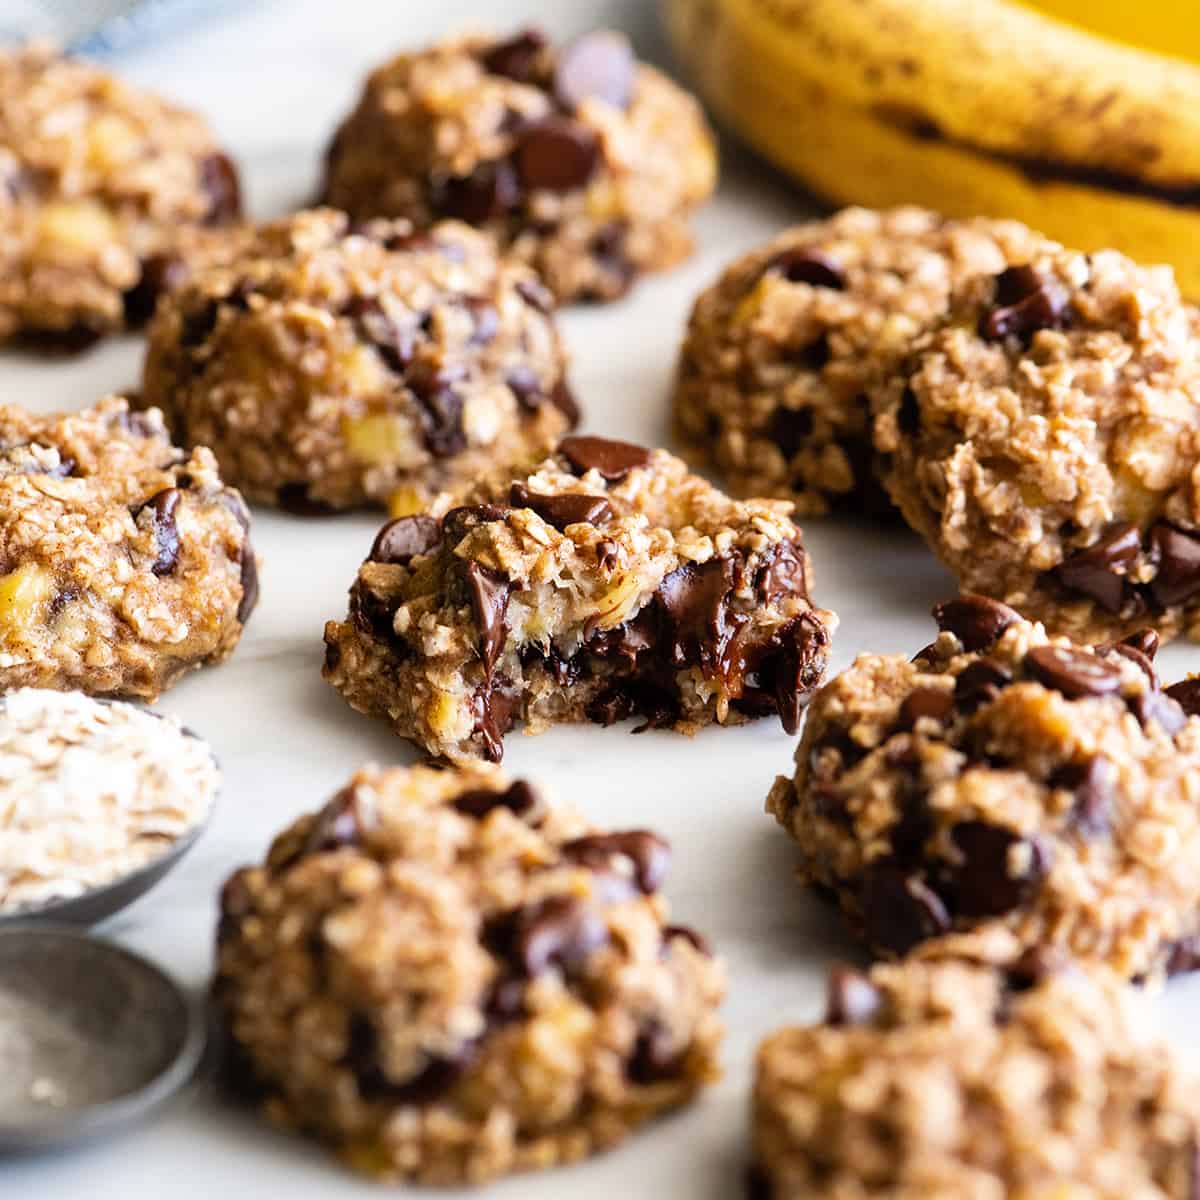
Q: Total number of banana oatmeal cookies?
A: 10